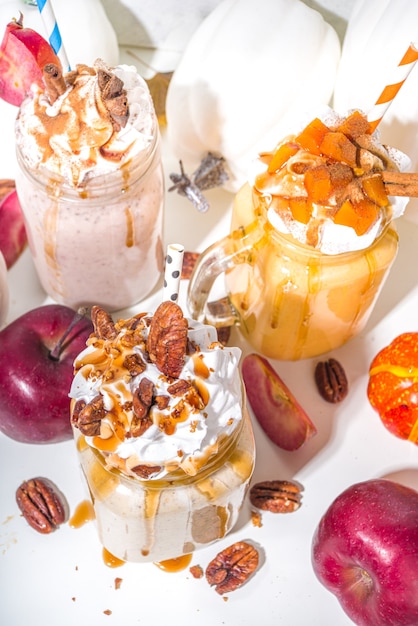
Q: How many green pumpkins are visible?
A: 0